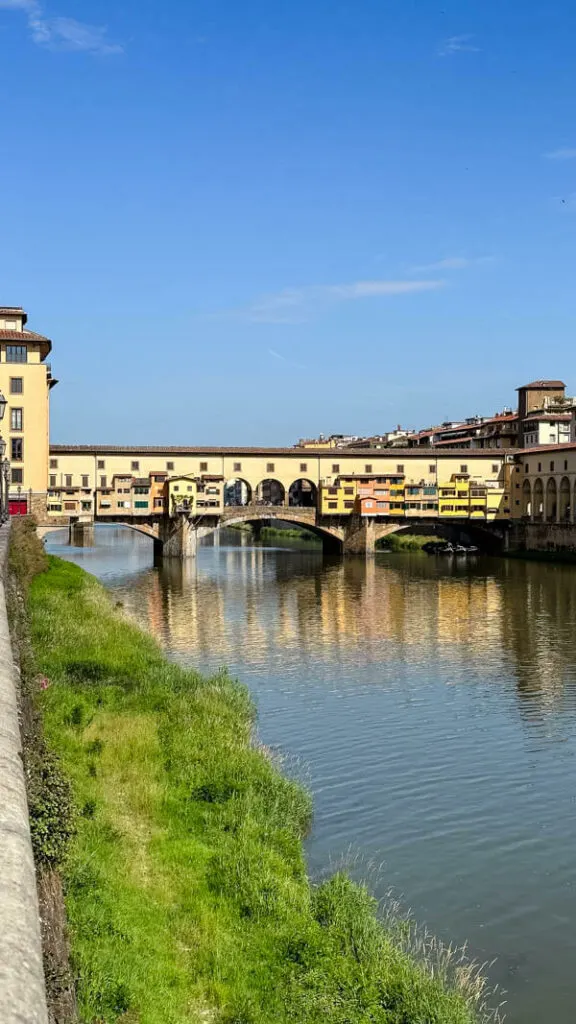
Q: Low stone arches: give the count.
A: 3